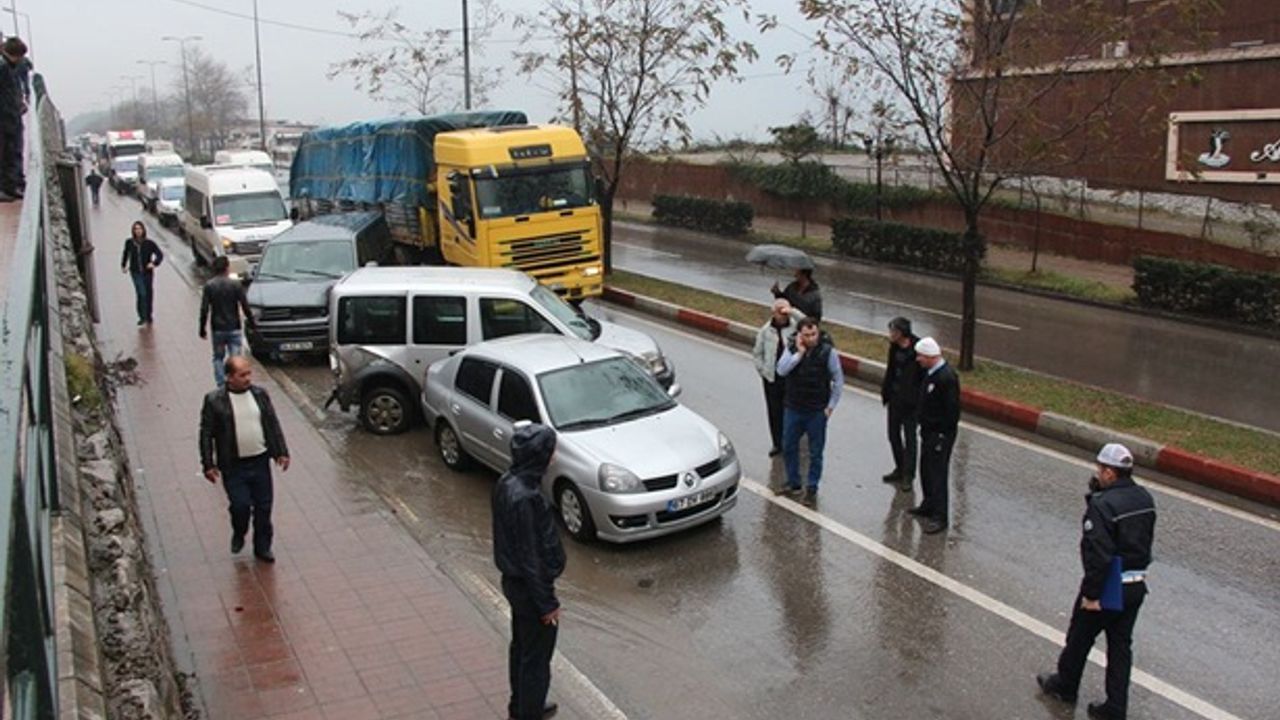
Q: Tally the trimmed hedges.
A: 3